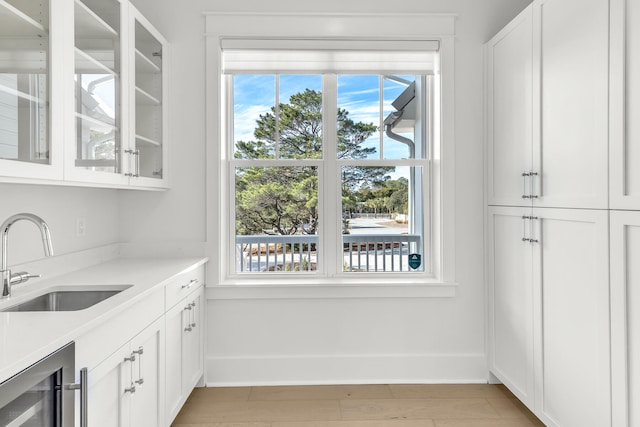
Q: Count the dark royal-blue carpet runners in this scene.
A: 0